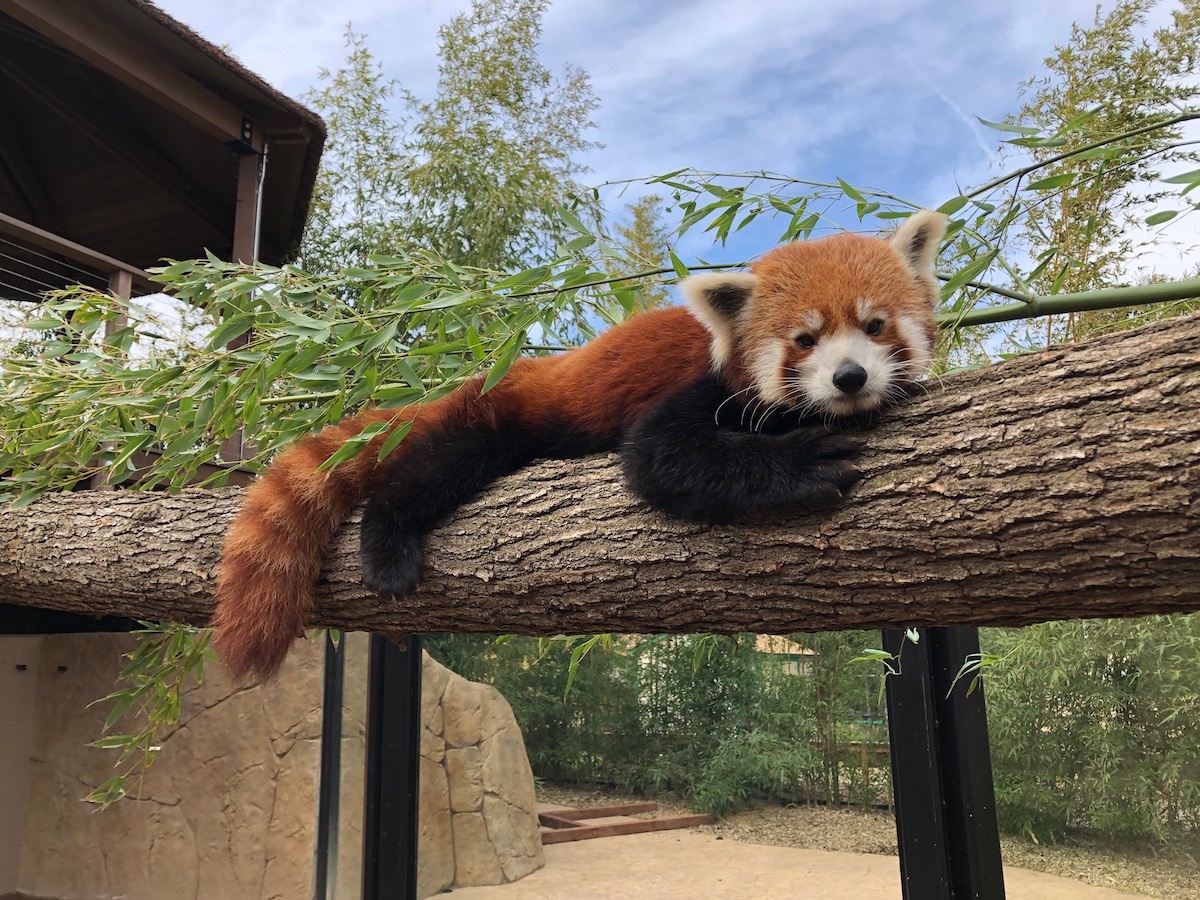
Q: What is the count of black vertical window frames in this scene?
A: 3